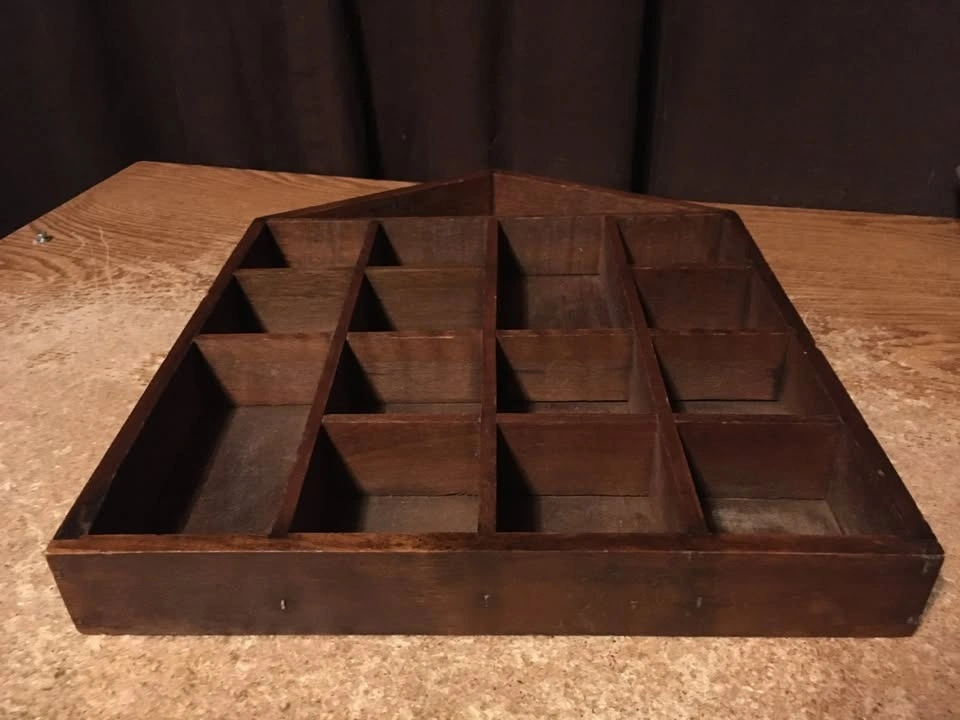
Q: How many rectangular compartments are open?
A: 14